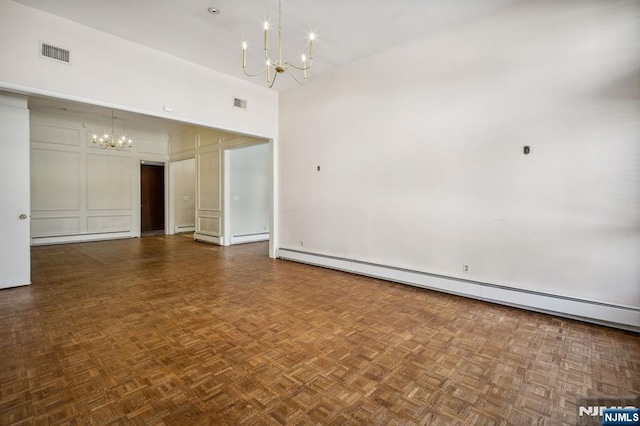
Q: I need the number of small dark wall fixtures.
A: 2